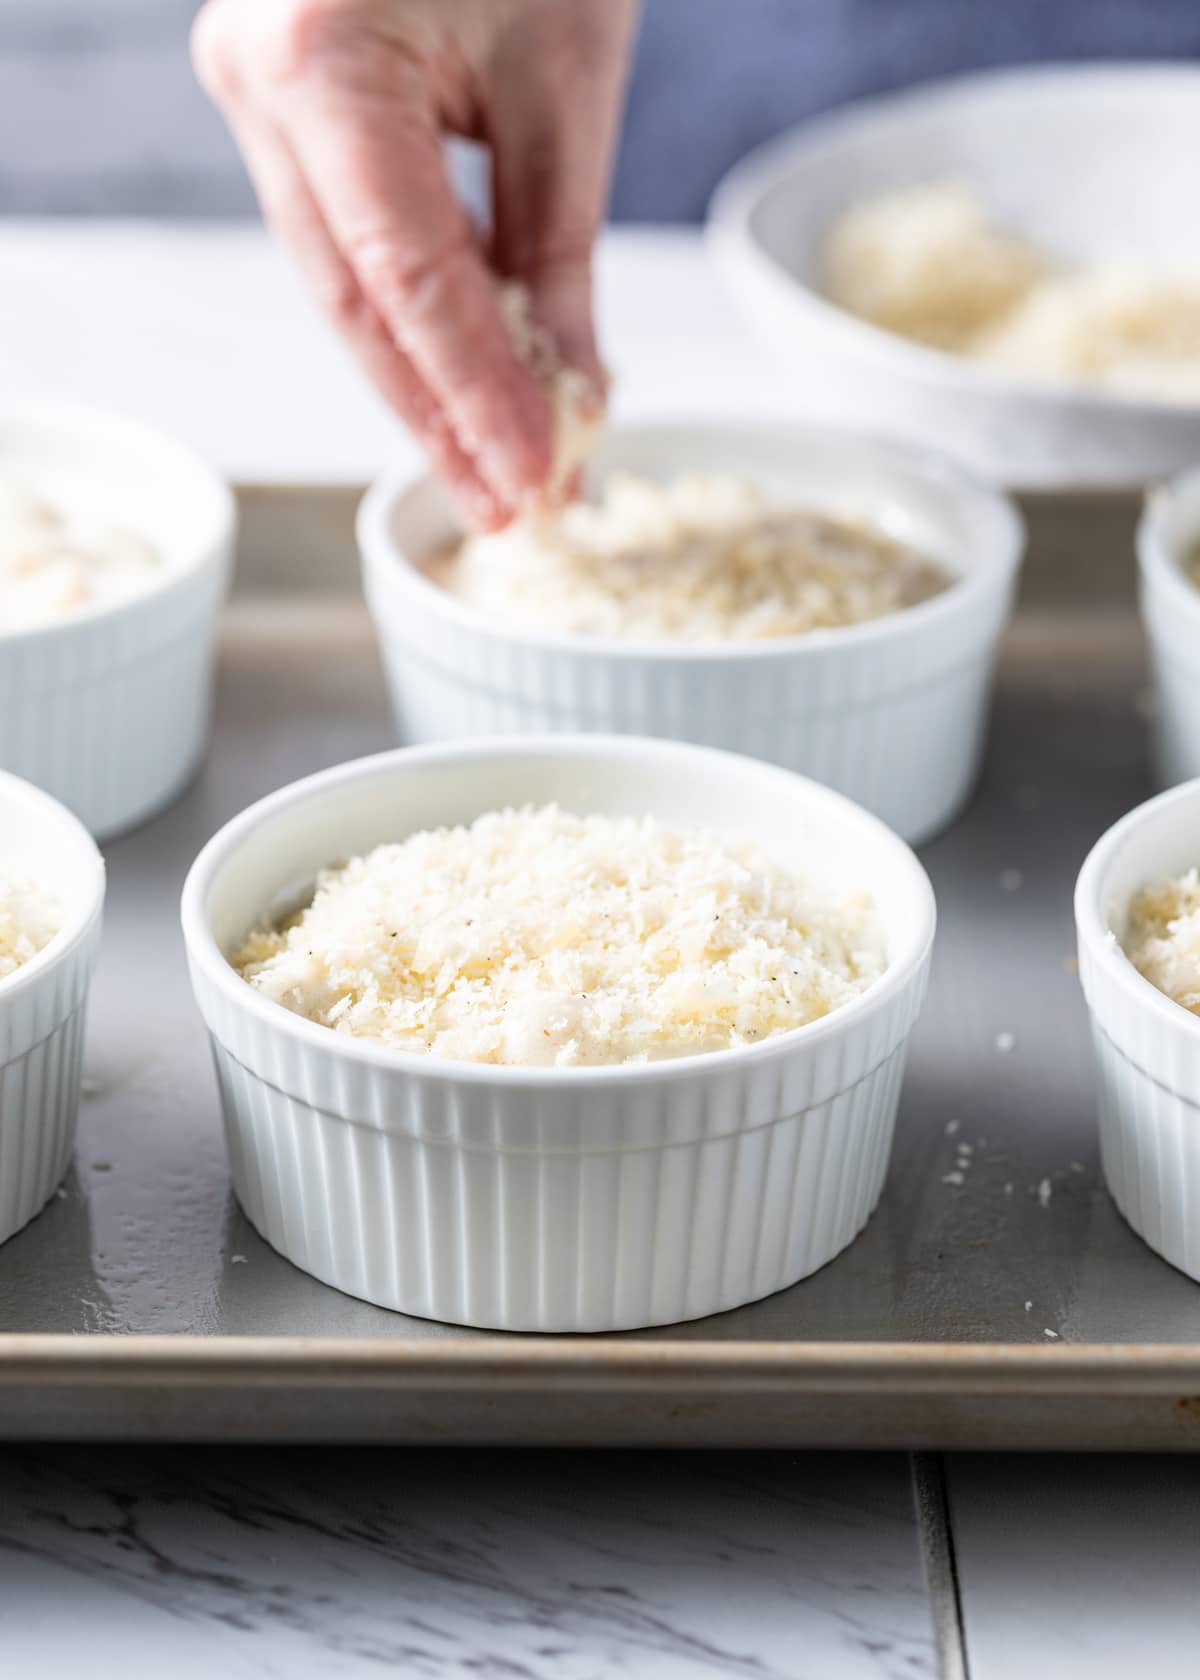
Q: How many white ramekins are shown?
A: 6